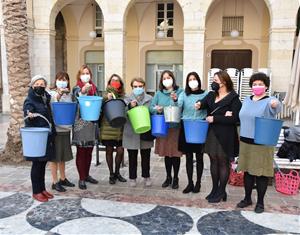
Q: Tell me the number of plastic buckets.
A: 8